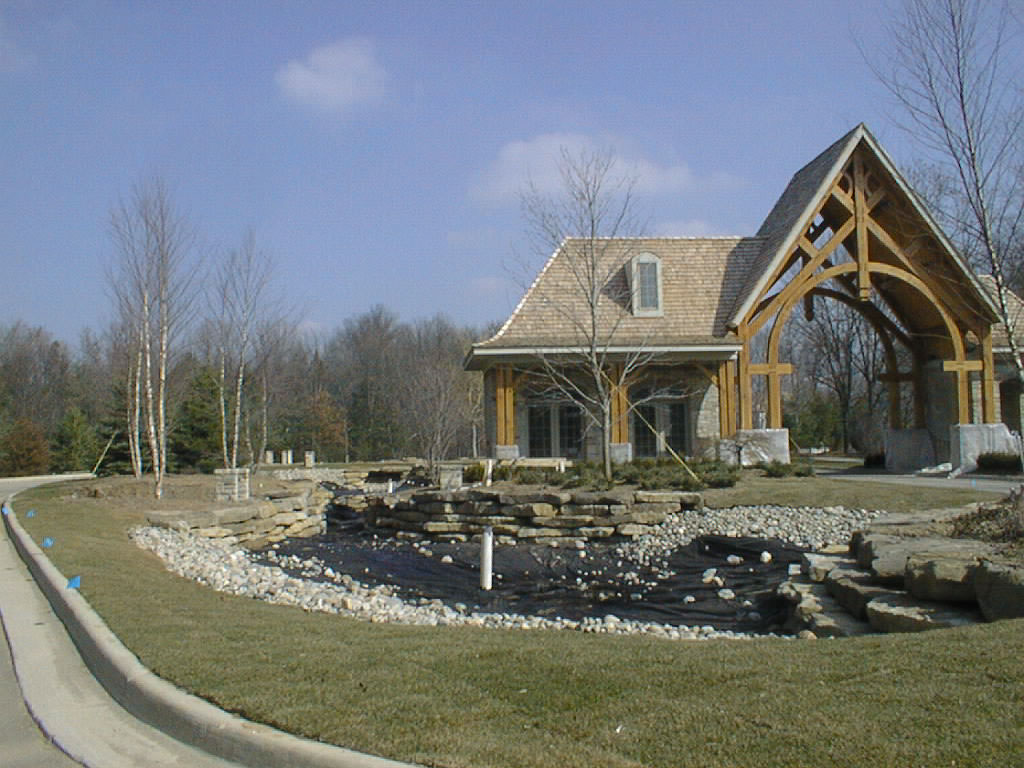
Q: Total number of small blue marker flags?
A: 4